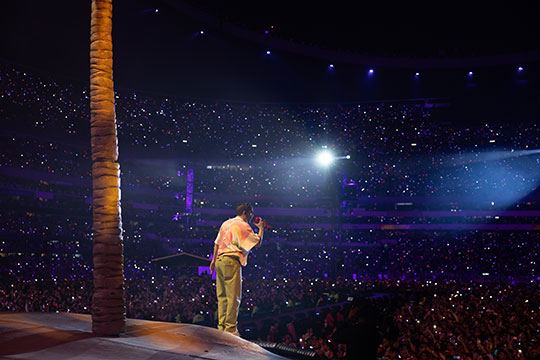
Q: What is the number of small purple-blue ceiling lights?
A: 8